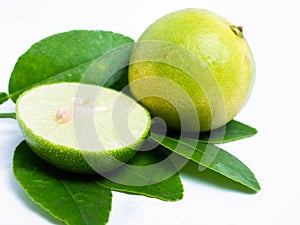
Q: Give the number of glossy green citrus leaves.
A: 5